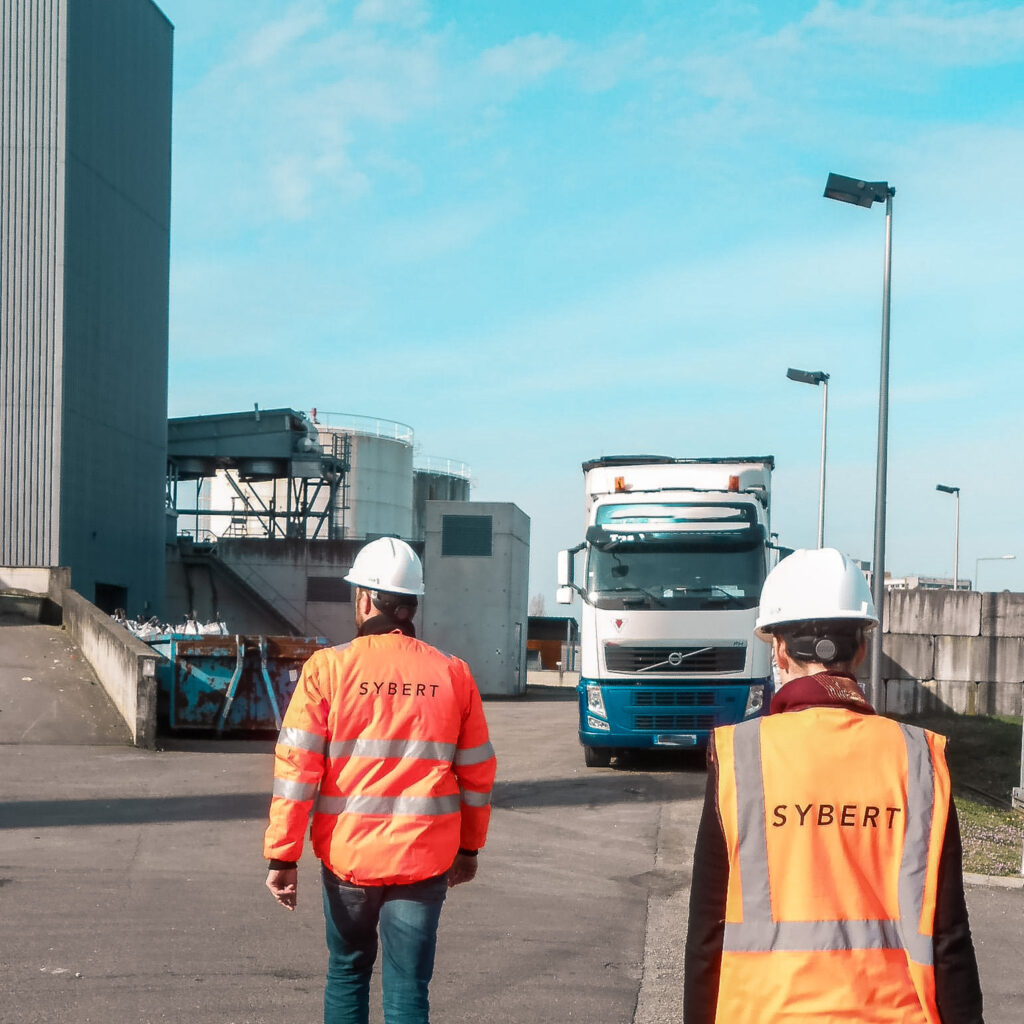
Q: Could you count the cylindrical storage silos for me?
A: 2